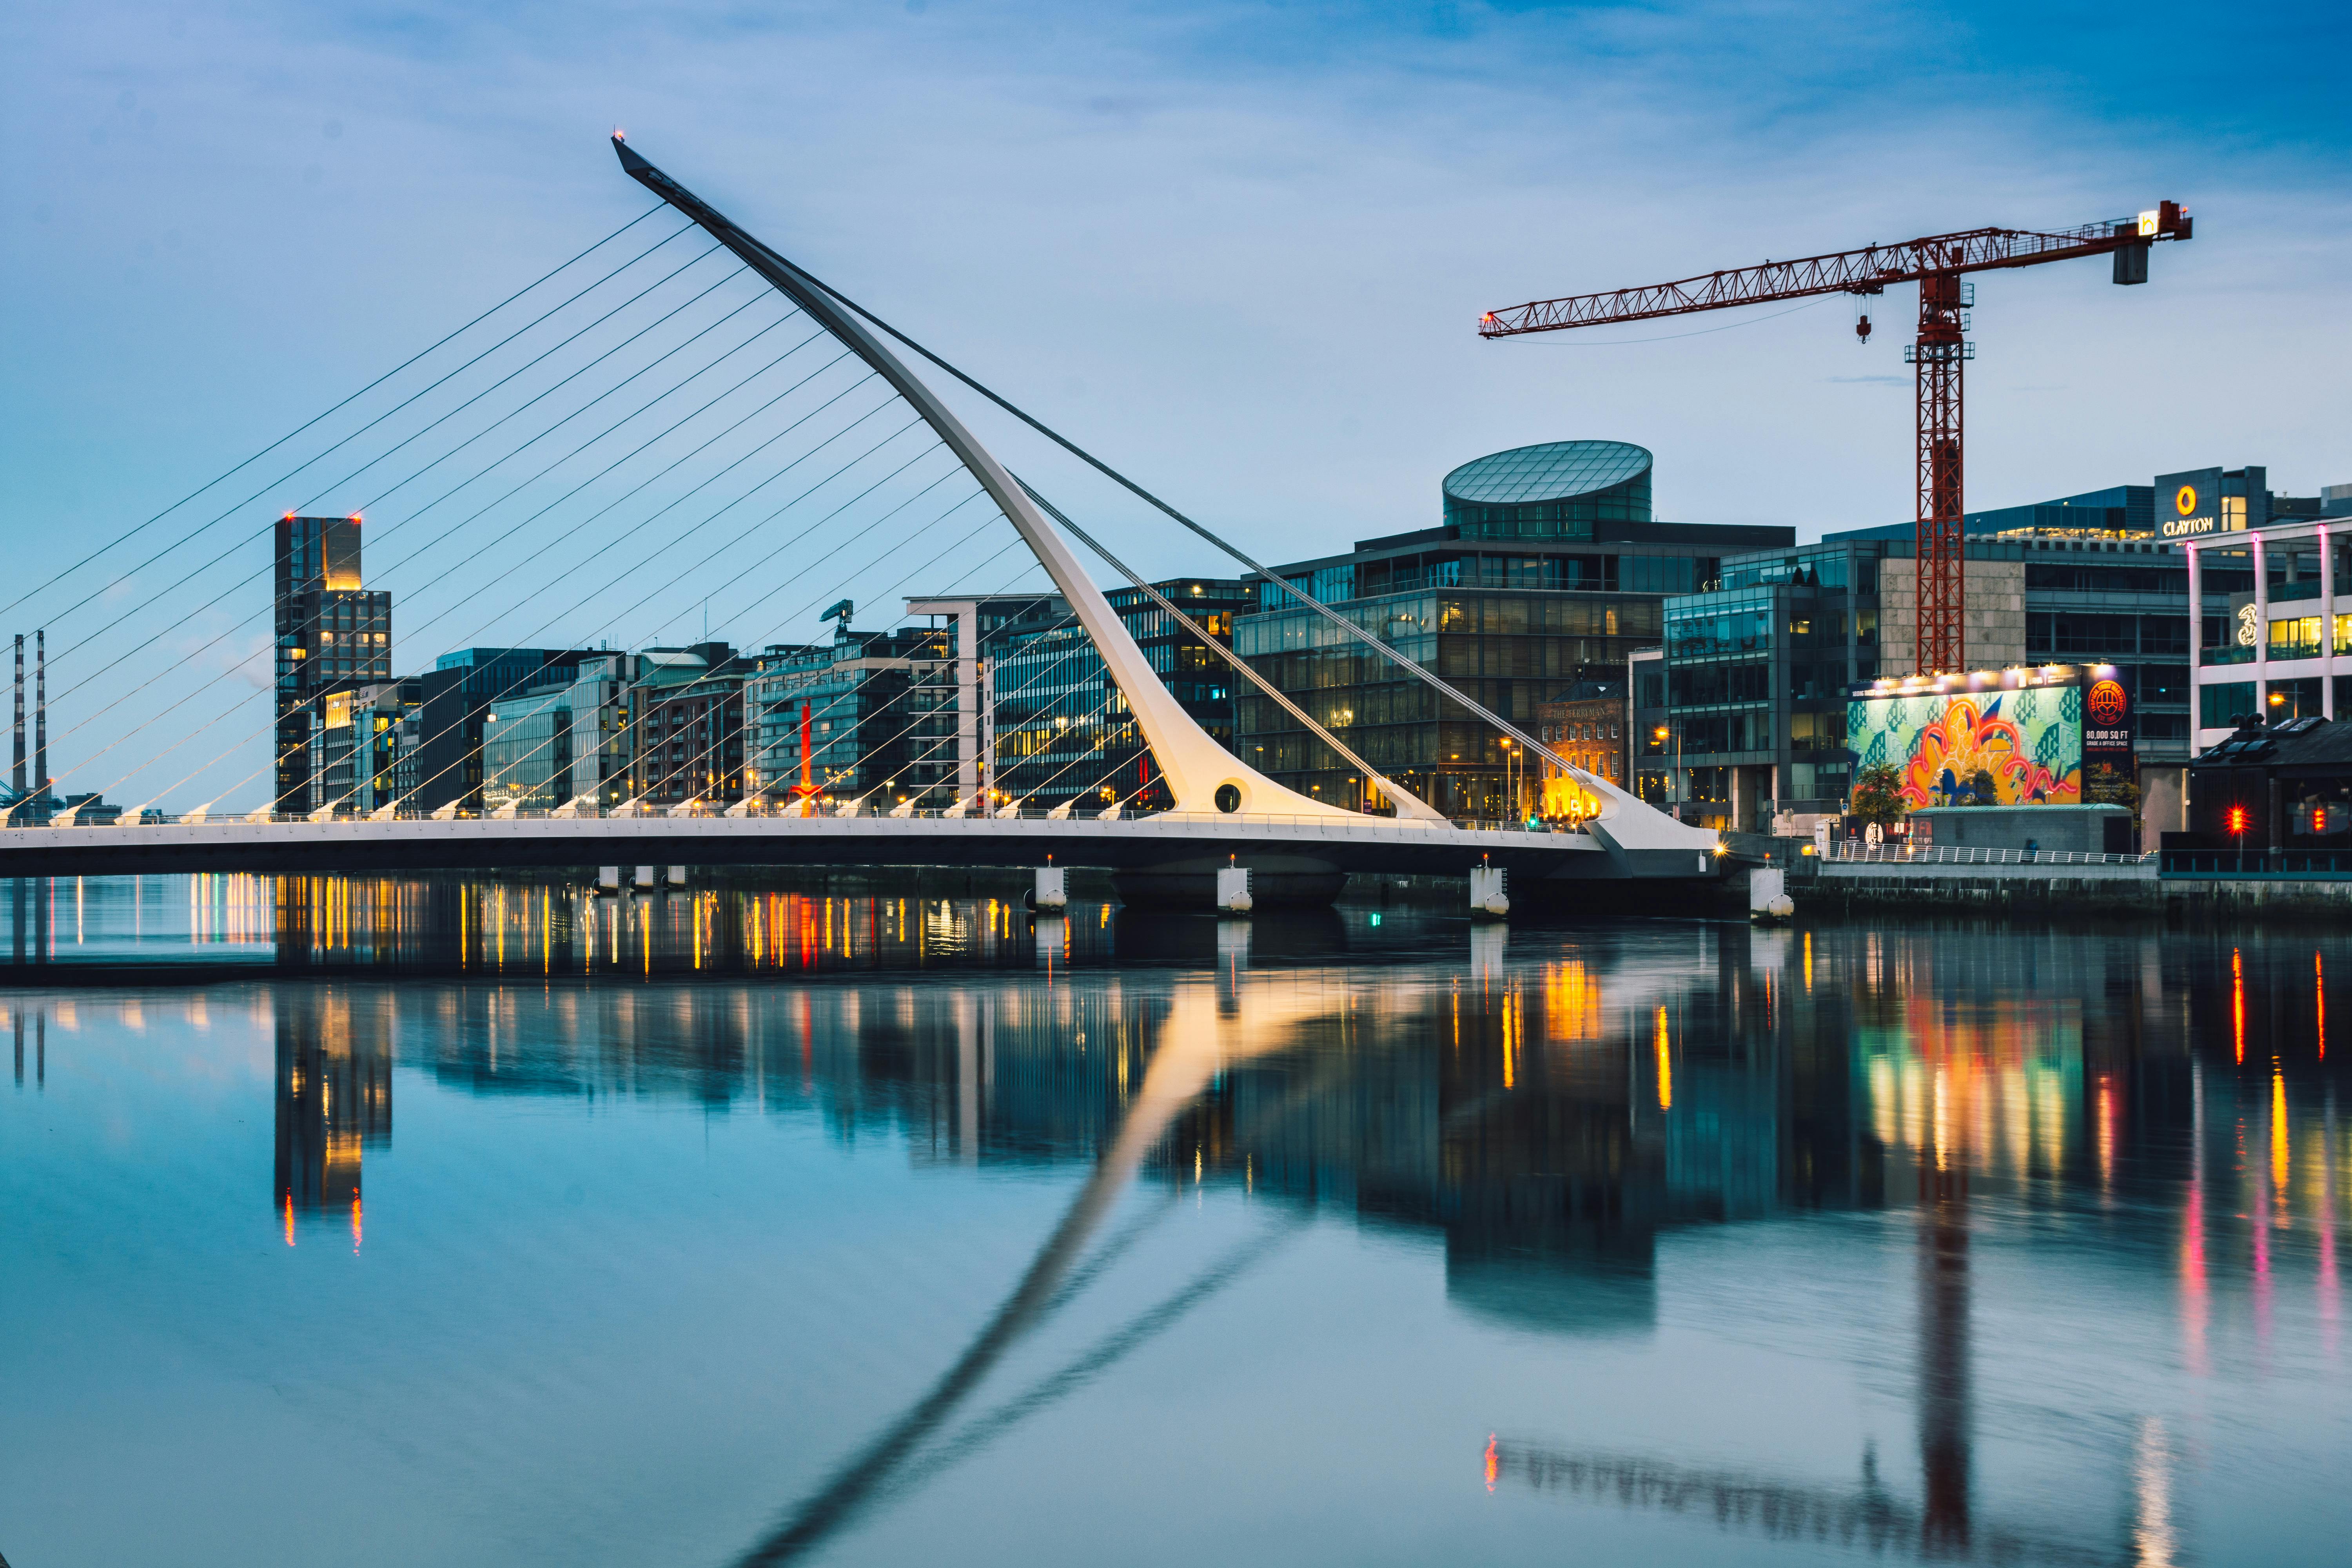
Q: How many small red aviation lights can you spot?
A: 5